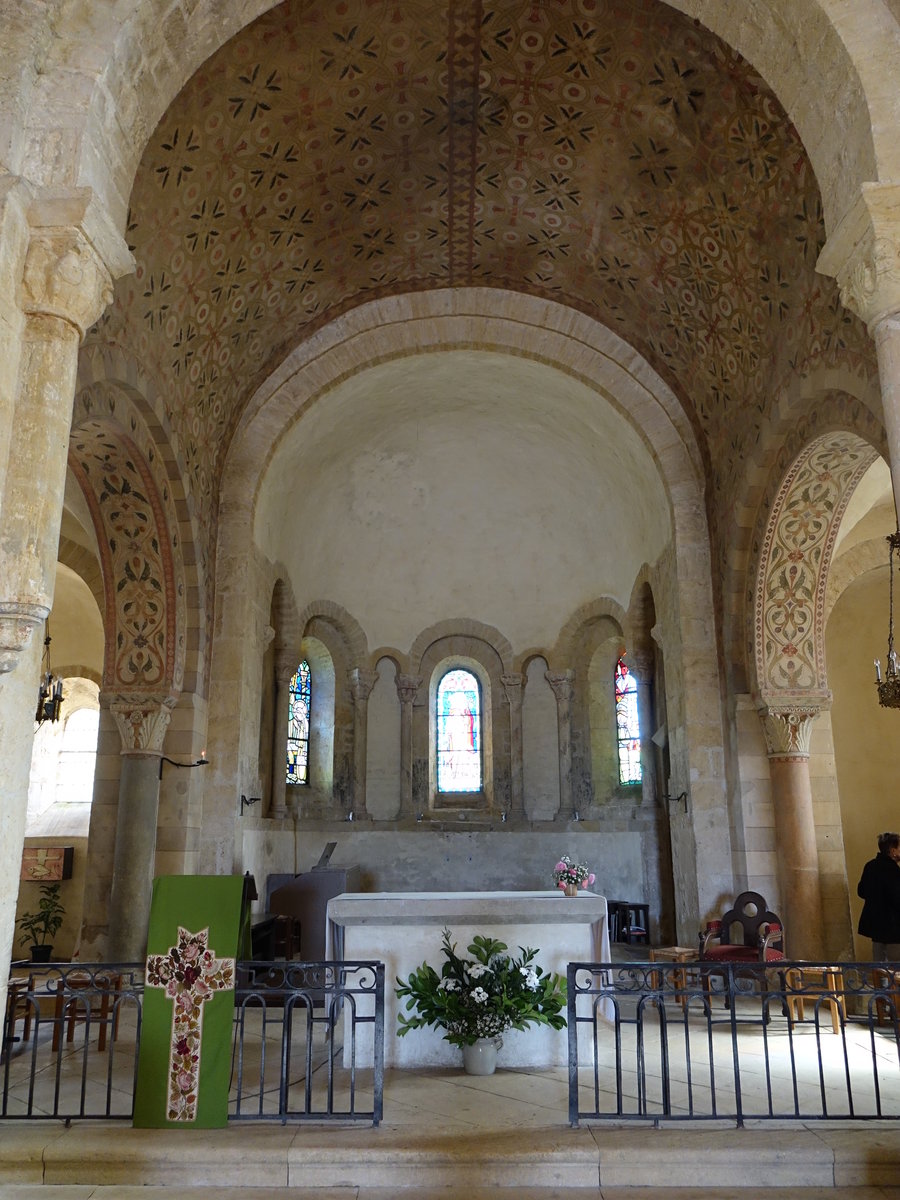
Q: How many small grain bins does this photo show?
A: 0